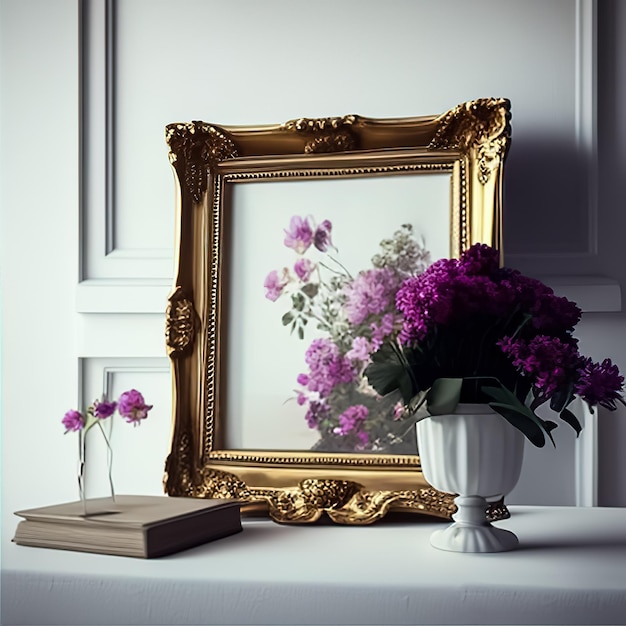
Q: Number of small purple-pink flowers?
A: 3